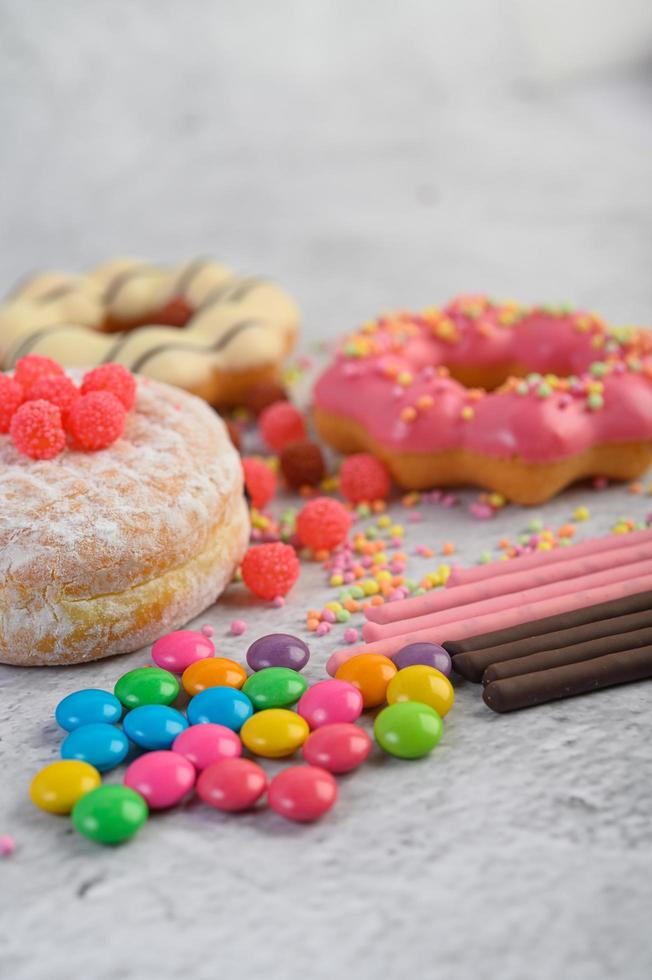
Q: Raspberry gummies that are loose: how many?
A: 5